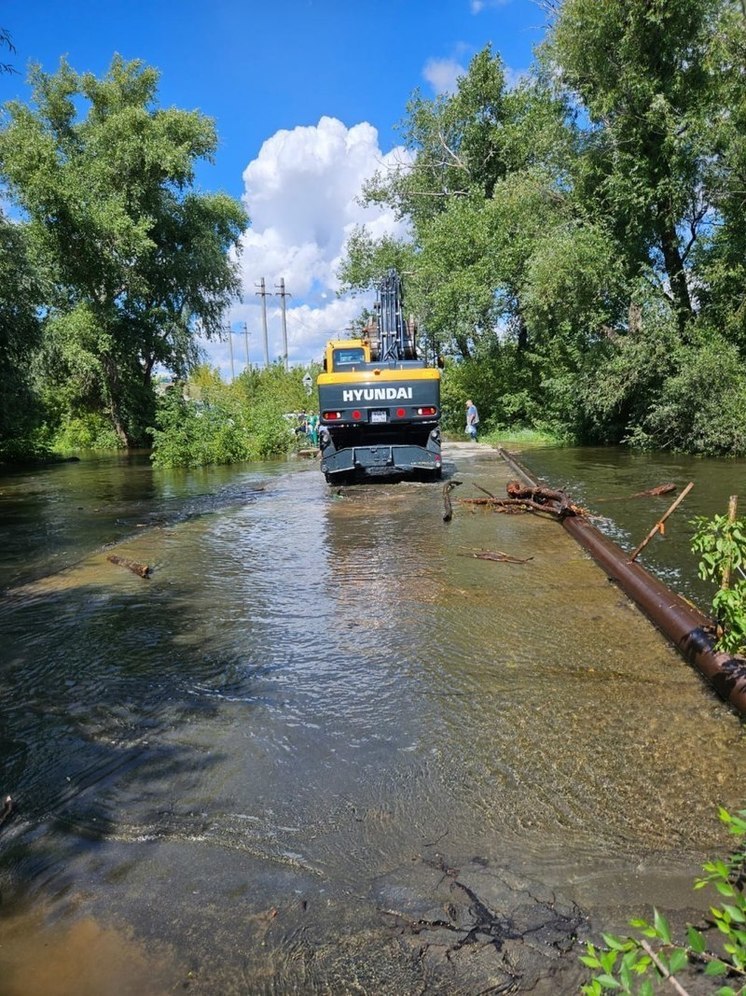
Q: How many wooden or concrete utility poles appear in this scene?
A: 4